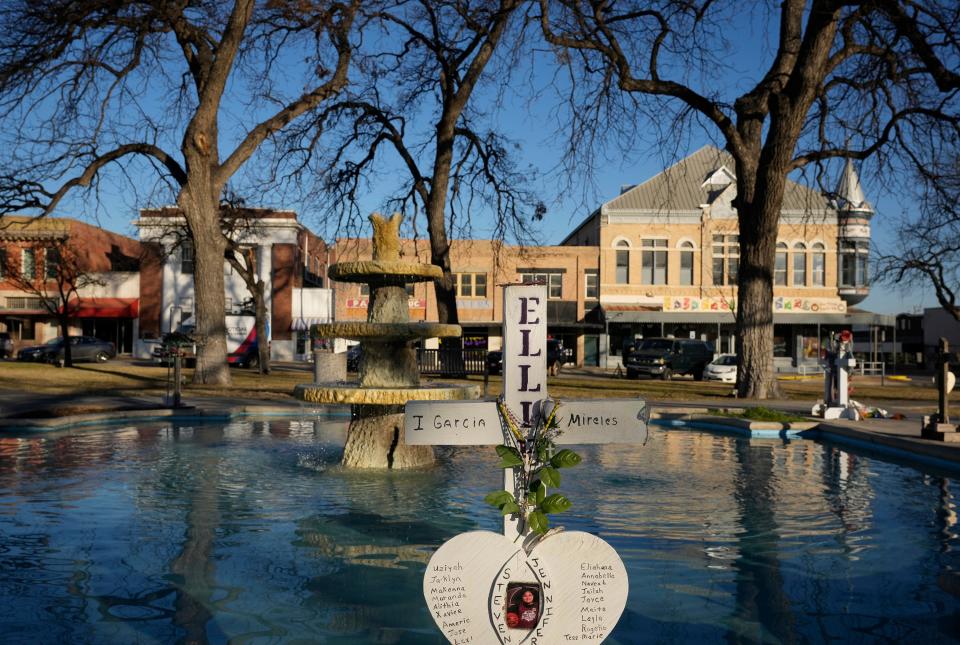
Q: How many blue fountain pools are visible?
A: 1